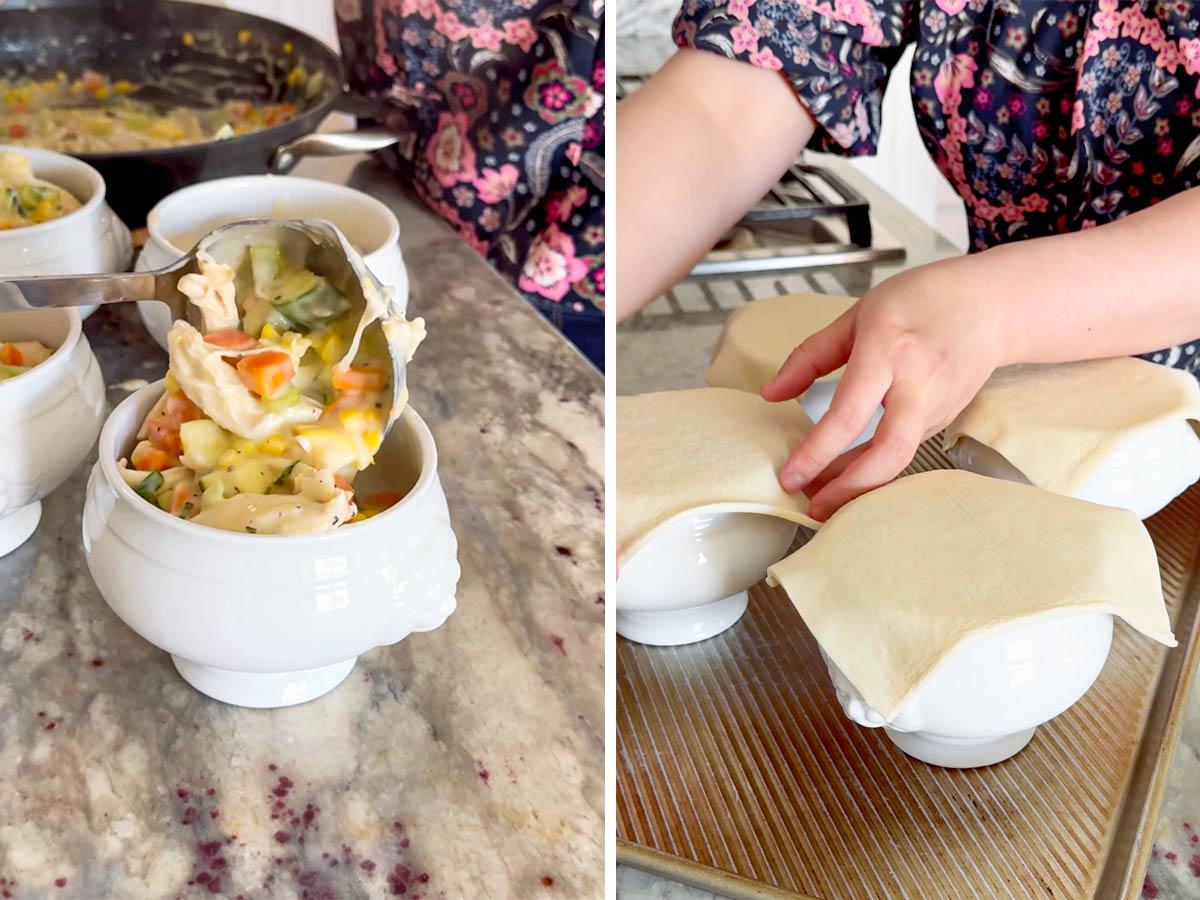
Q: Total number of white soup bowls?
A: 8